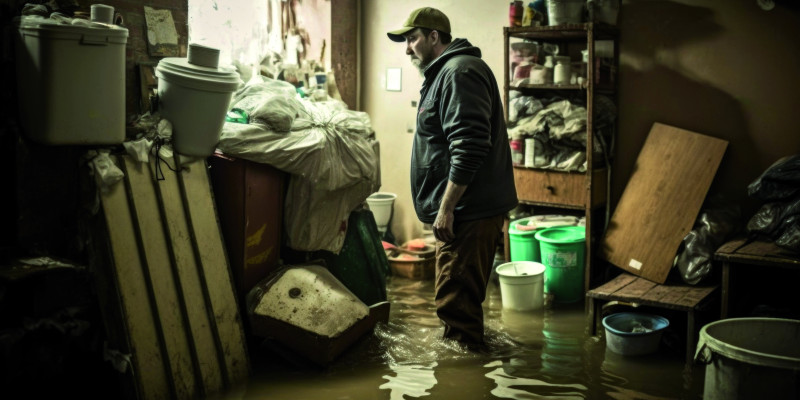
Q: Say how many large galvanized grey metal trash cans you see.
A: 1